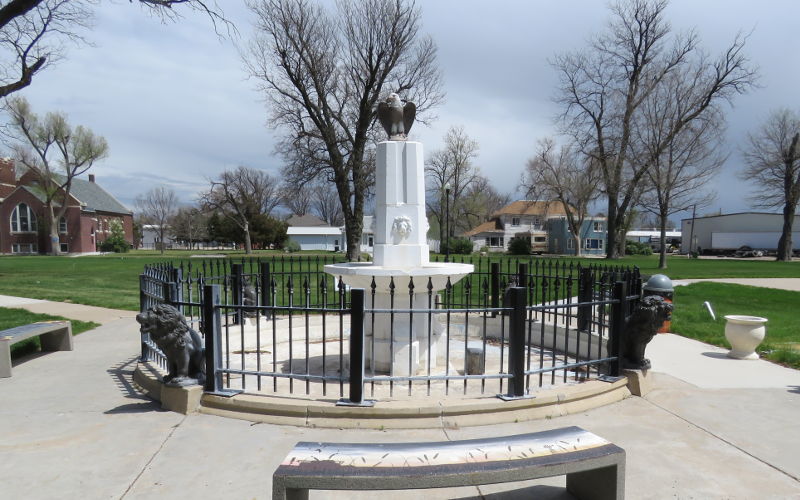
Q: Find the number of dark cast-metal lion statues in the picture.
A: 4